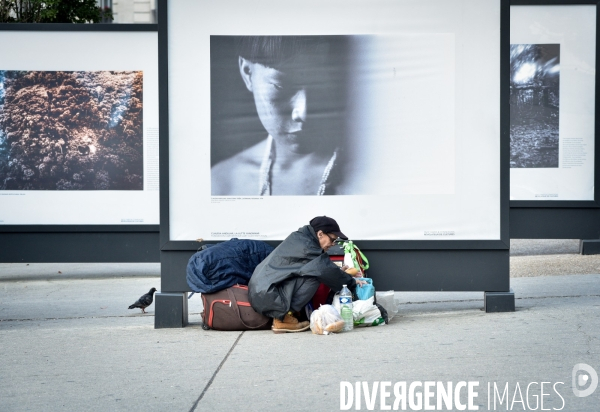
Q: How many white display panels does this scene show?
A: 3